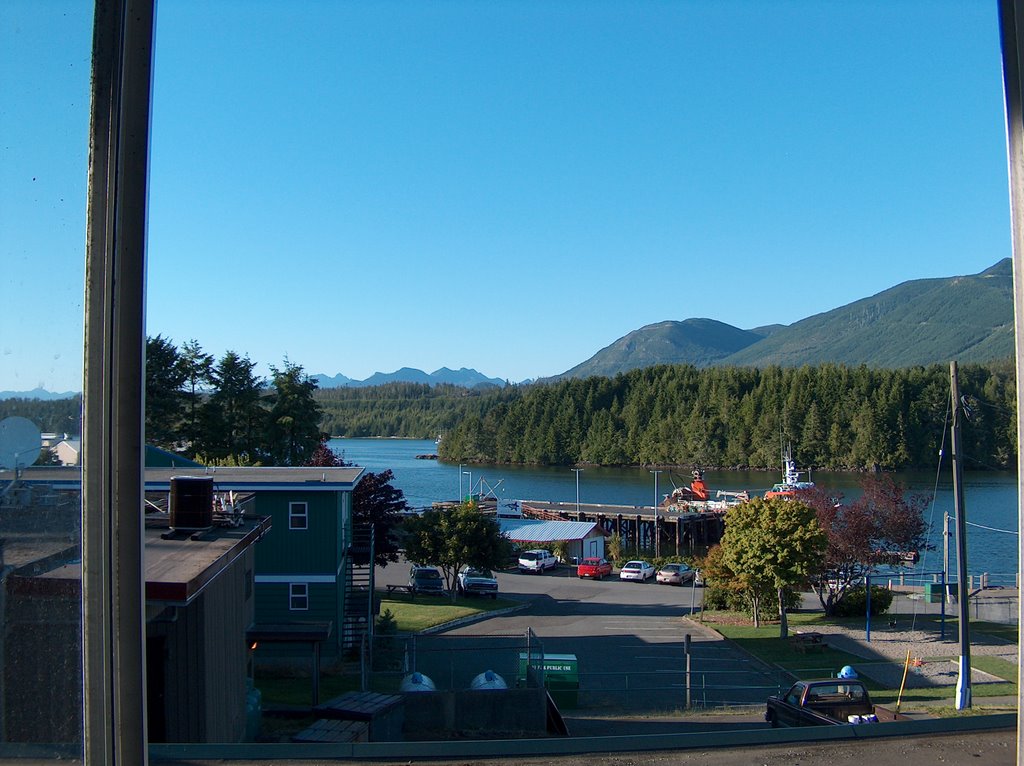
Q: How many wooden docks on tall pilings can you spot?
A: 1